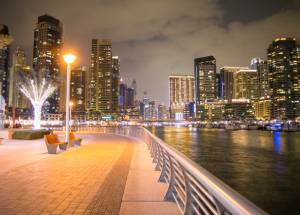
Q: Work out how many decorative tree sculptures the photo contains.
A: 1